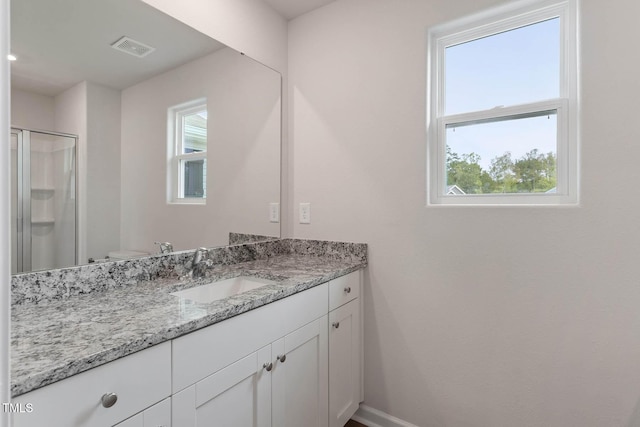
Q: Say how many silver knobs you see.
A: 5